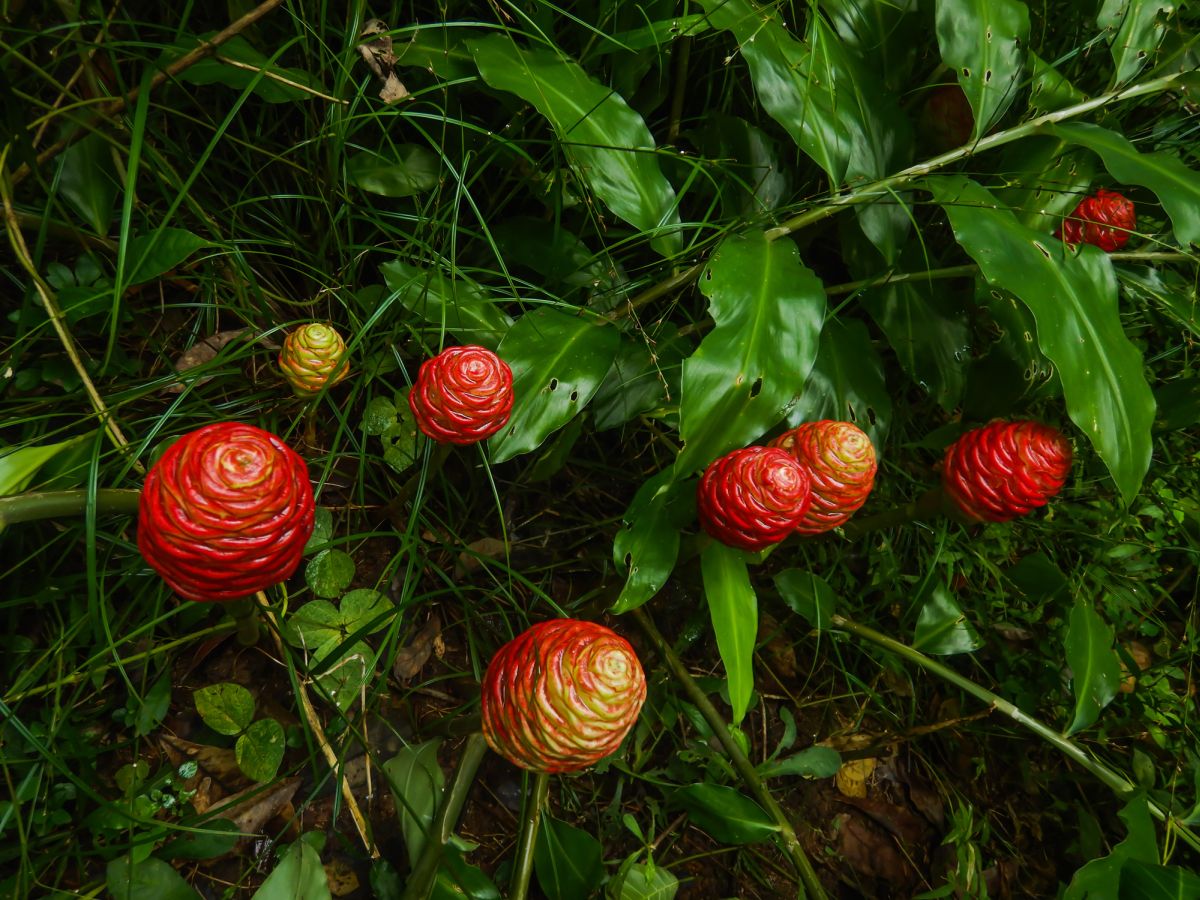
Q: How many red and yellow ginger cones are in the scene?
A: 8